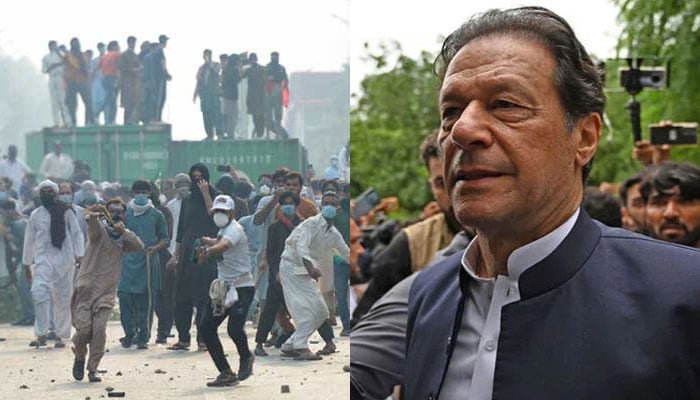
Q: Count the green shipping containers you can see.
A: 2